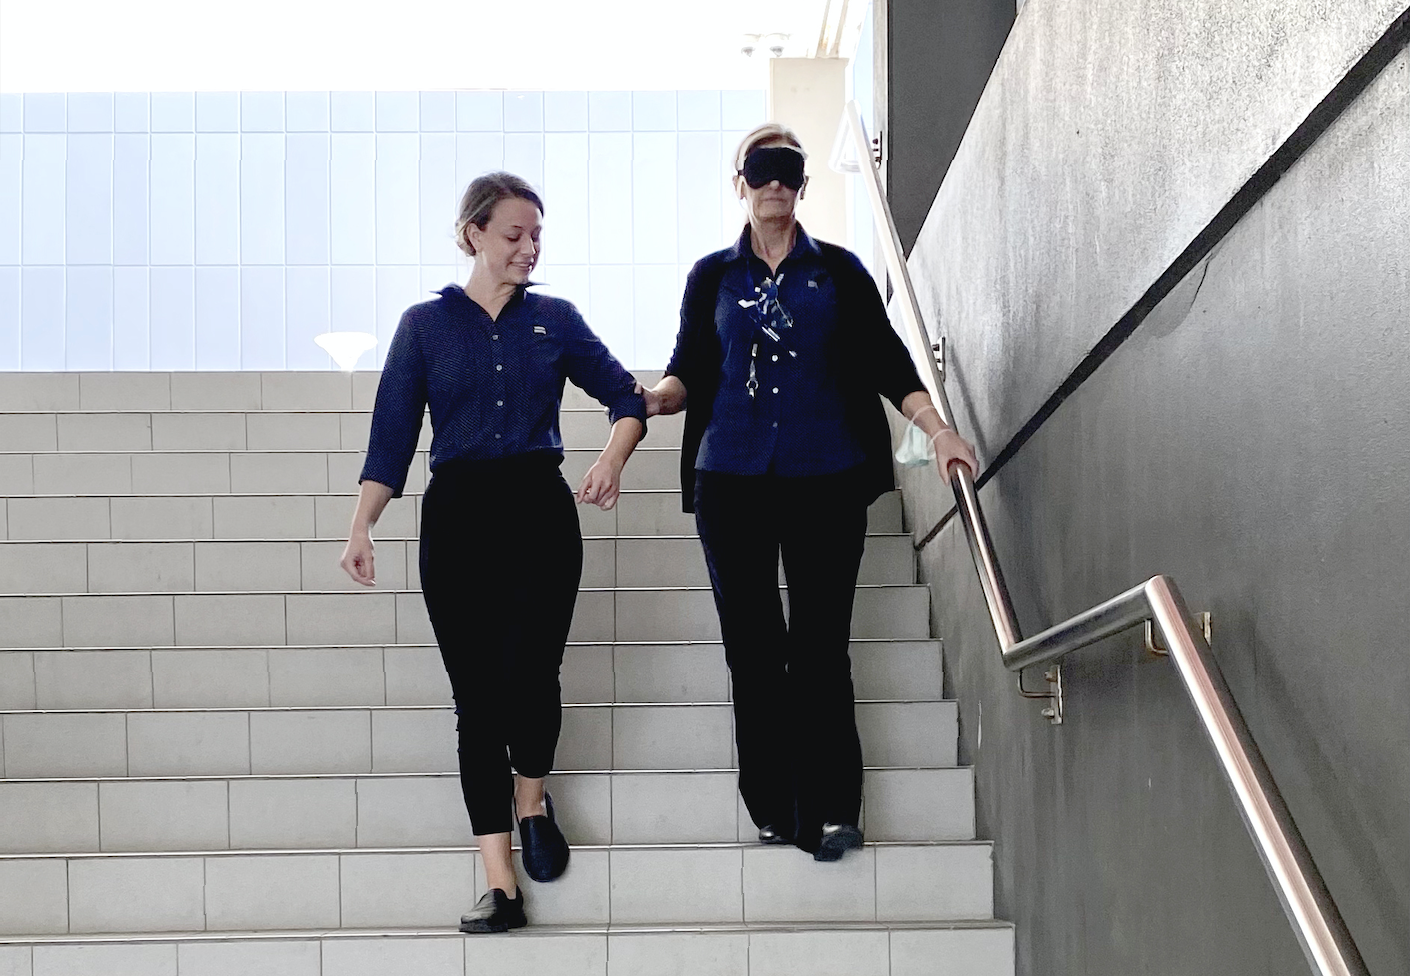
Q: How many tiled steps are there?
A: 11